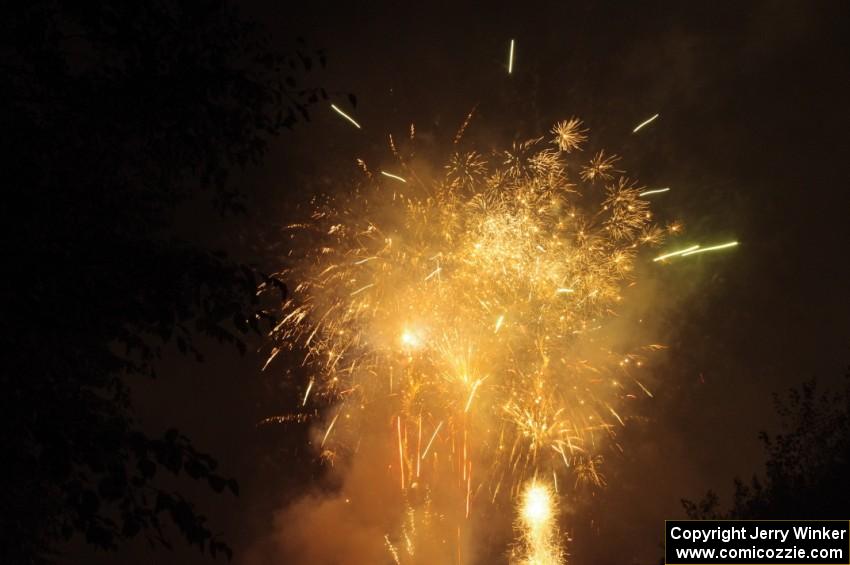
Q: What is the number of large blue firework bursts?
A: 0